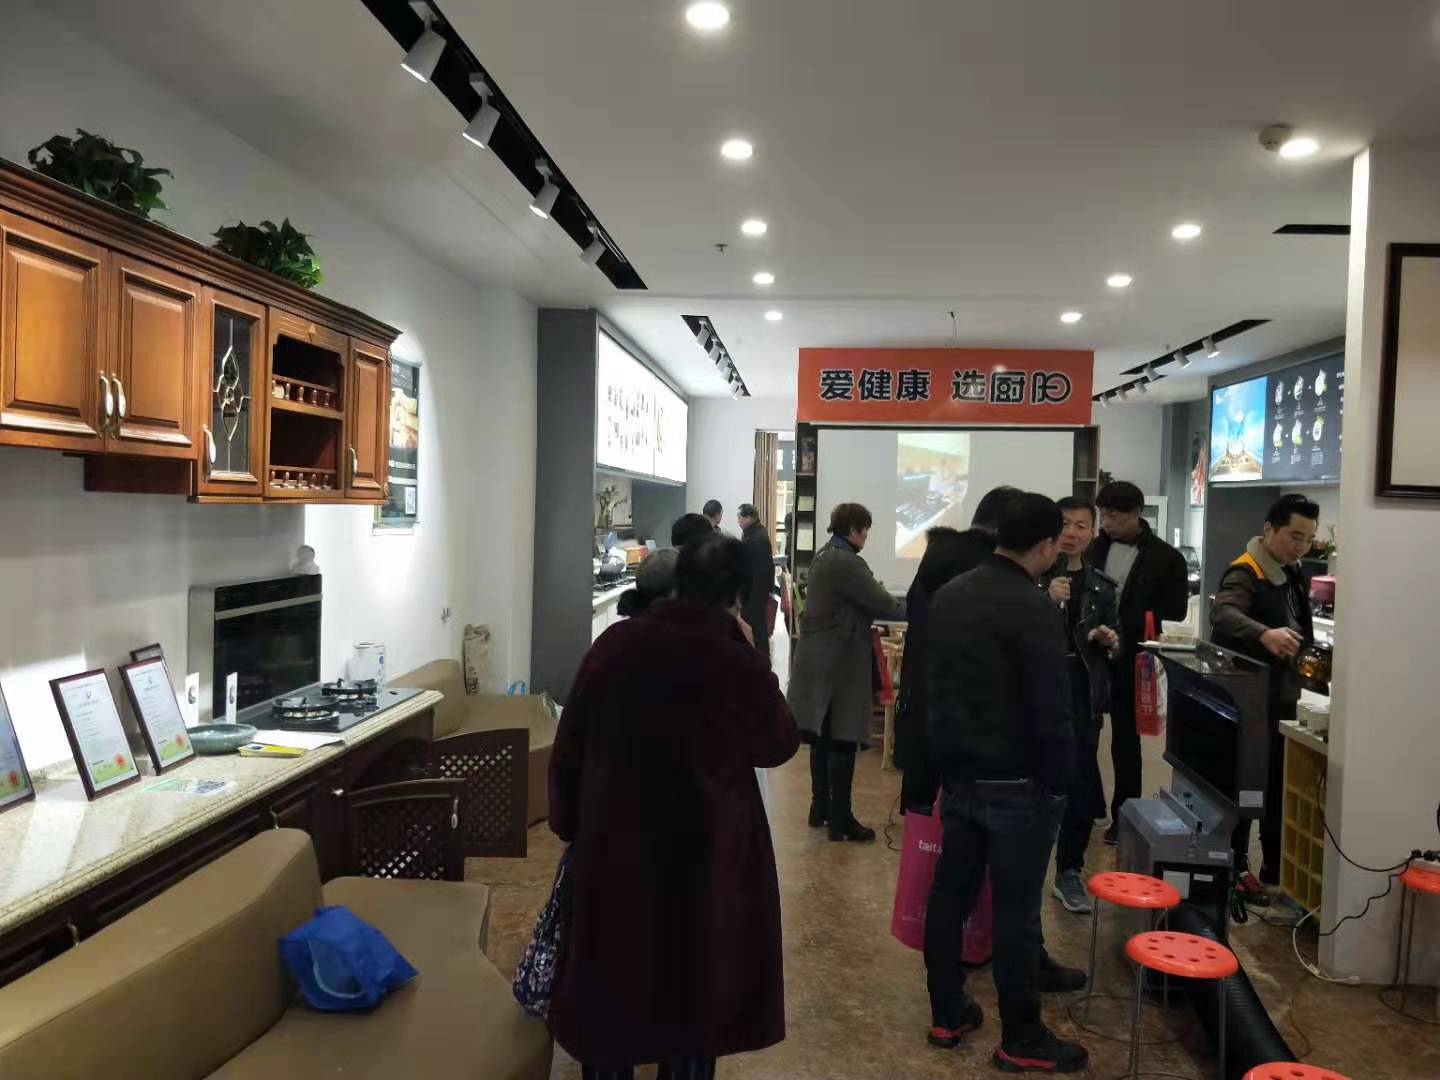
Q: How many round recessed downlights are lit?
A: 9